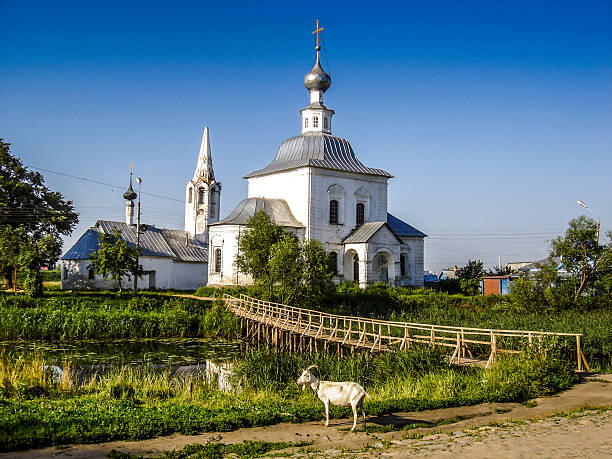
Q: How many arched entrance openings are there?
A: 2